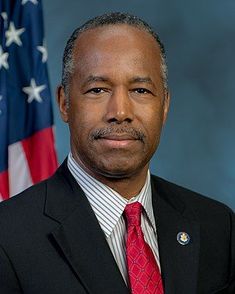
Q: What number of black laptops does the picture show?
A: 0